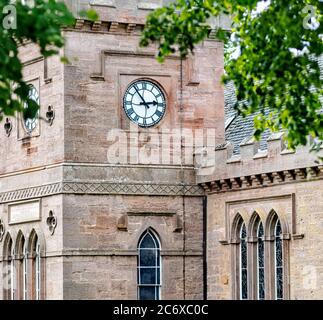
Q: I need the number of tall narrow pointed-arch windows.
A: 7